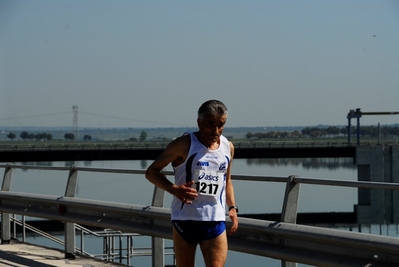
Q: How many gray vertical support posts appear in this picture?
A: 4